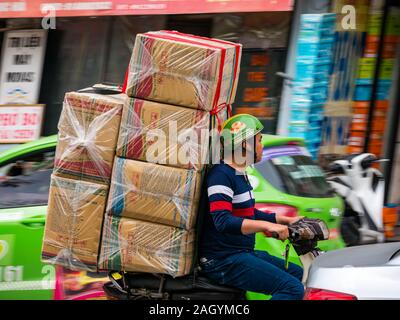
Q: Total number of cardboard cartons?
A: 6